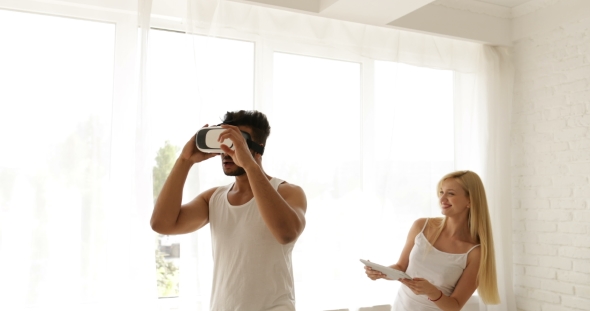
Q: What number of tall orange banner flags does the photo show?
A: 0